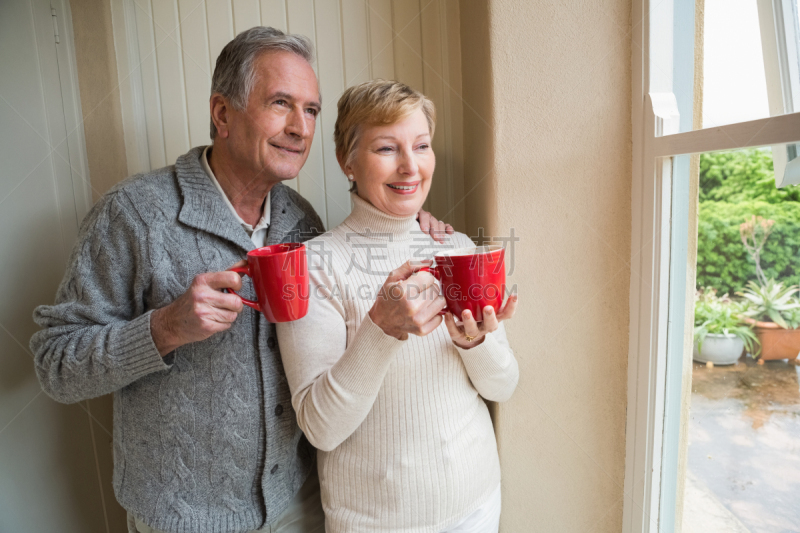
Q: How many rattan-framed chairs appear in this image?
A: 0